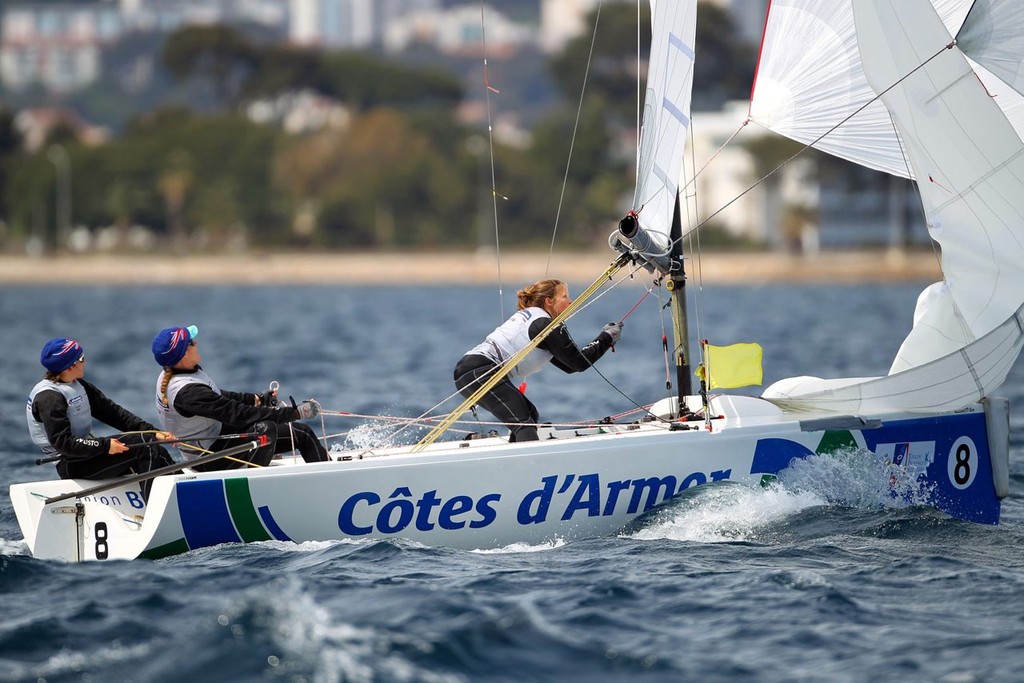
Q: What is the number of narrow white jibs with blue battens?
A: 1